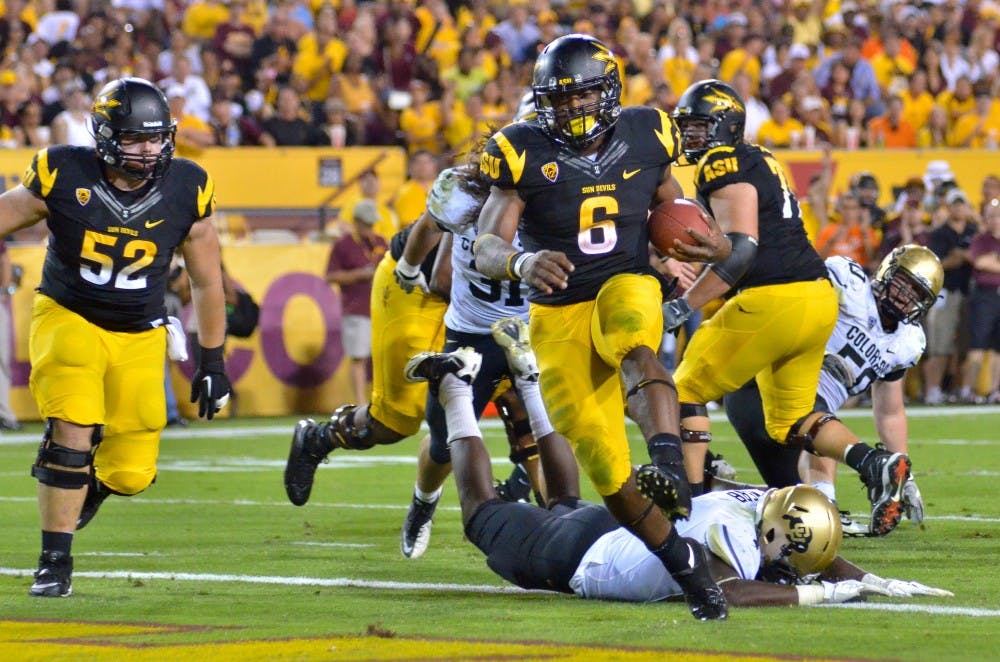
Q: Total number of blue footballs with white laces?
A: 0